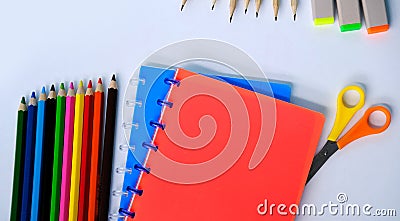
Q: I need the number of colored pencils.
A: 10